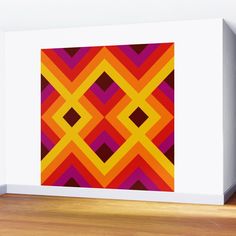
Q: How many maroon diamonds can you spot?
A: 4